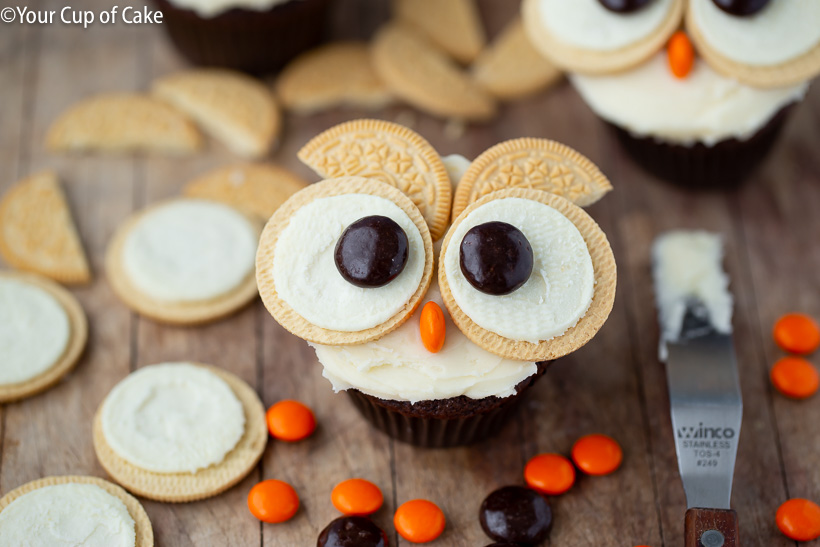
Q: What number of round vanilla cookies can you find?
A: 8